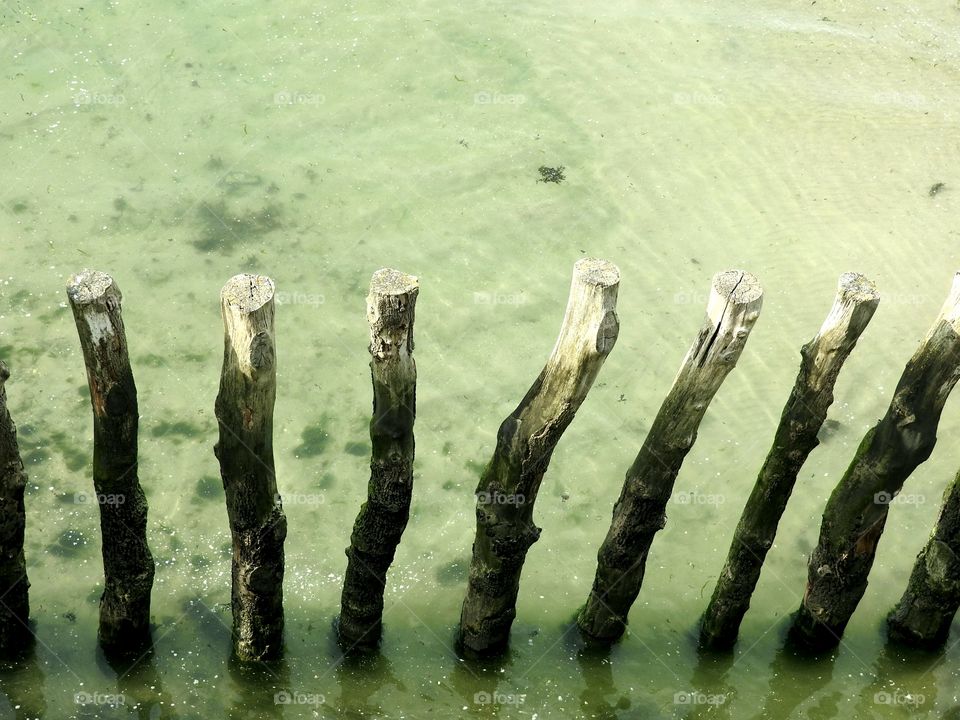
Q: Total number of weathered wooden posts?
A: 9